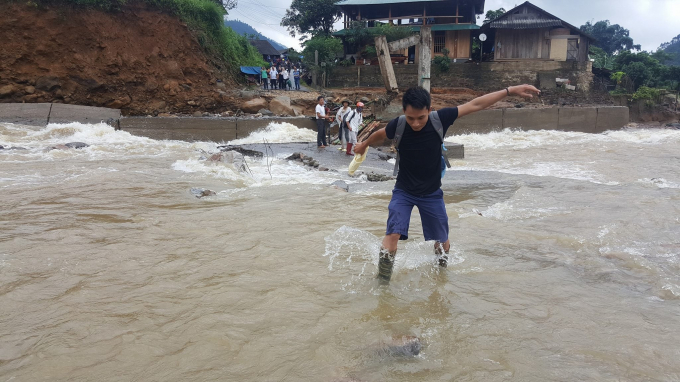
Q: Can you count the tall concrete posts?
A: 2